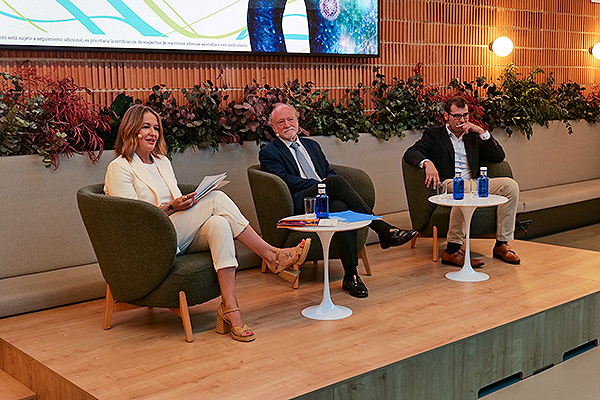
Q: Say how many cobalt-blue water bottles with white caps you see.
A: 3